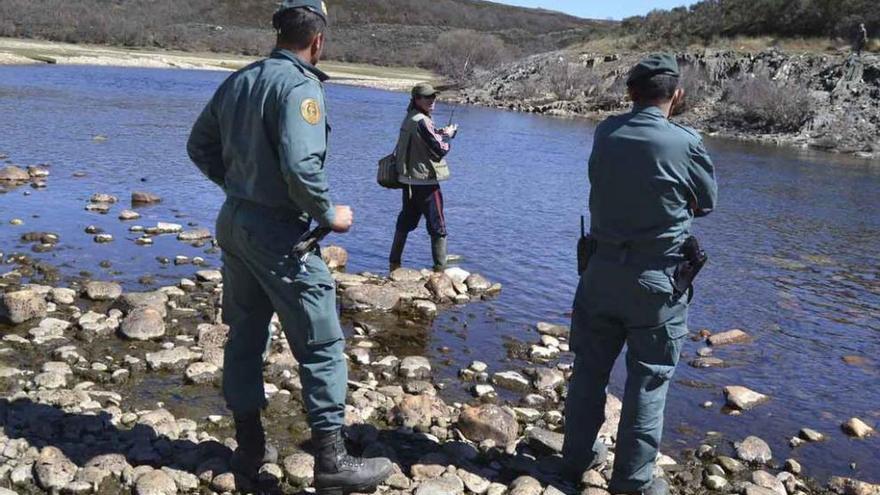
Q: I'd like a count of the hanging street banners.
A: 0